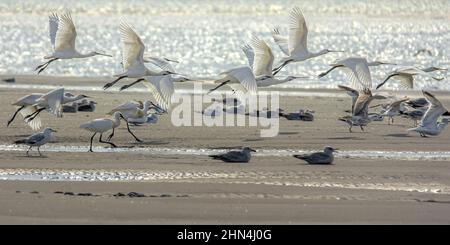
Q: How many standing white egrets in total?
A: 2